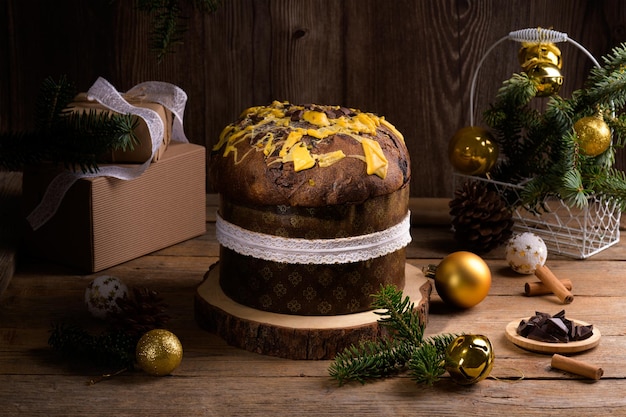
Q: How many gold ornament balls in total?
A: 7